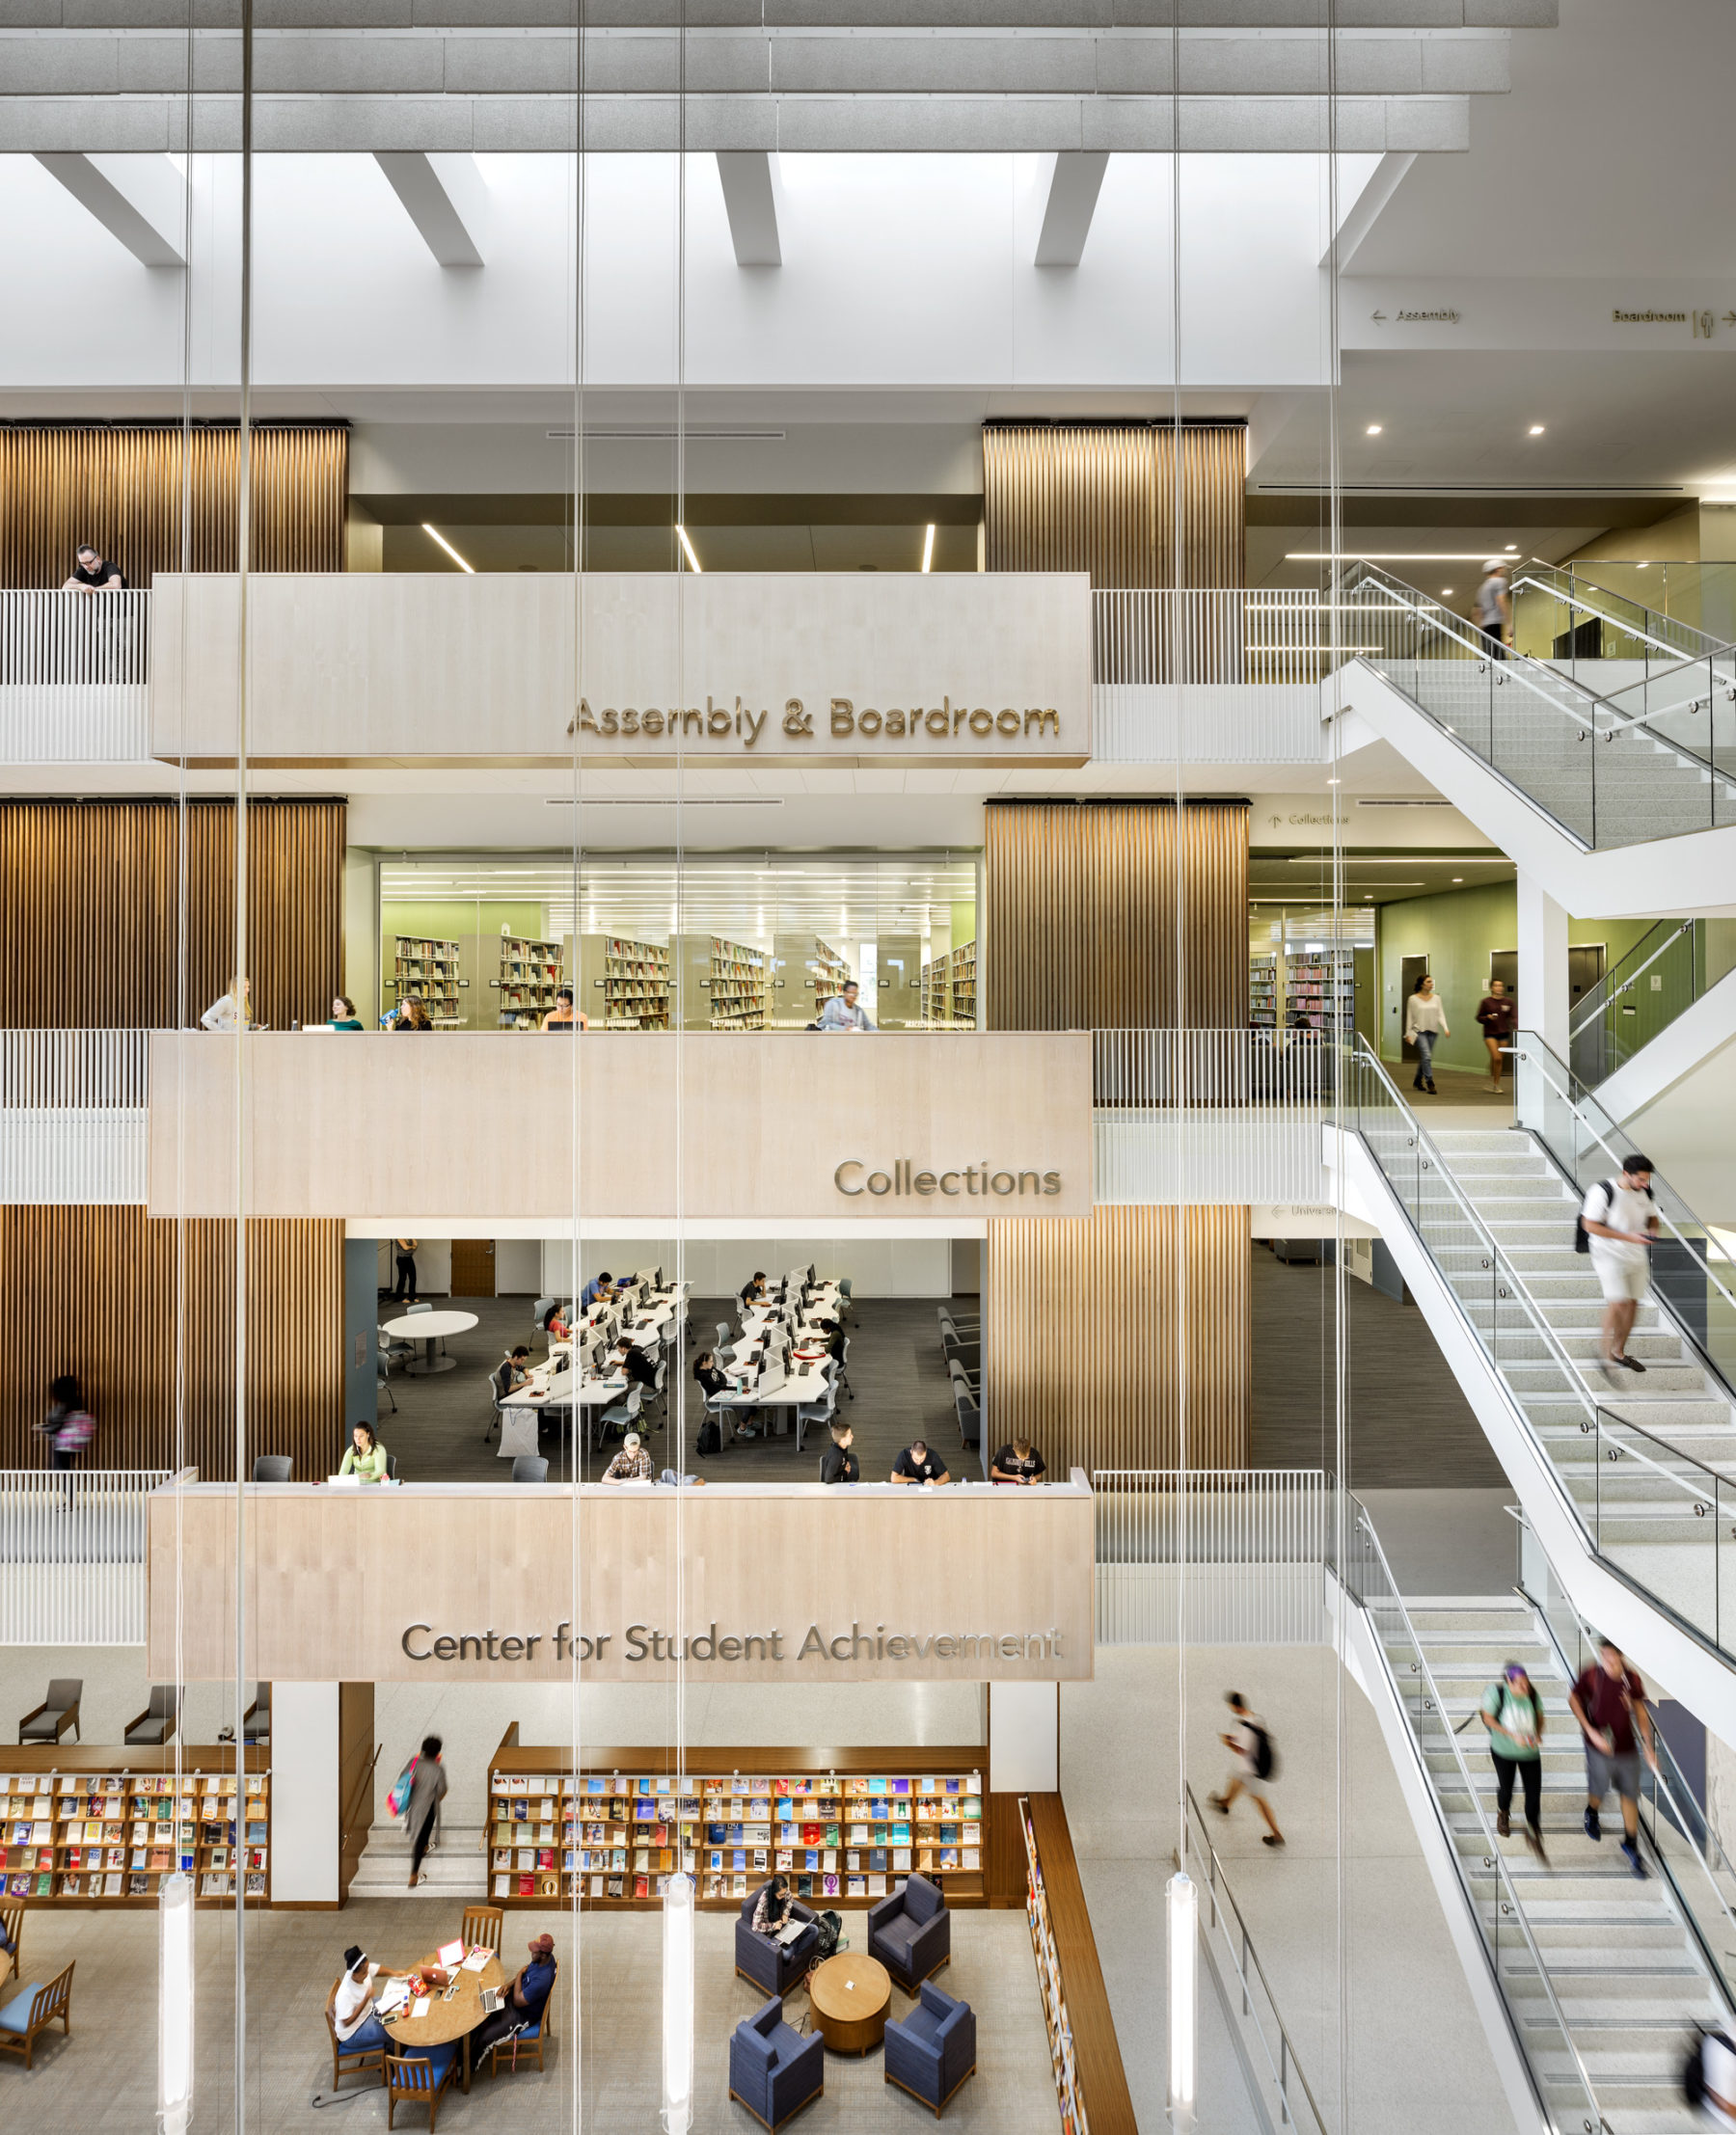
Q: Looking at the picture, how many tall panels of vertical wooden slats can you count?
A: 6